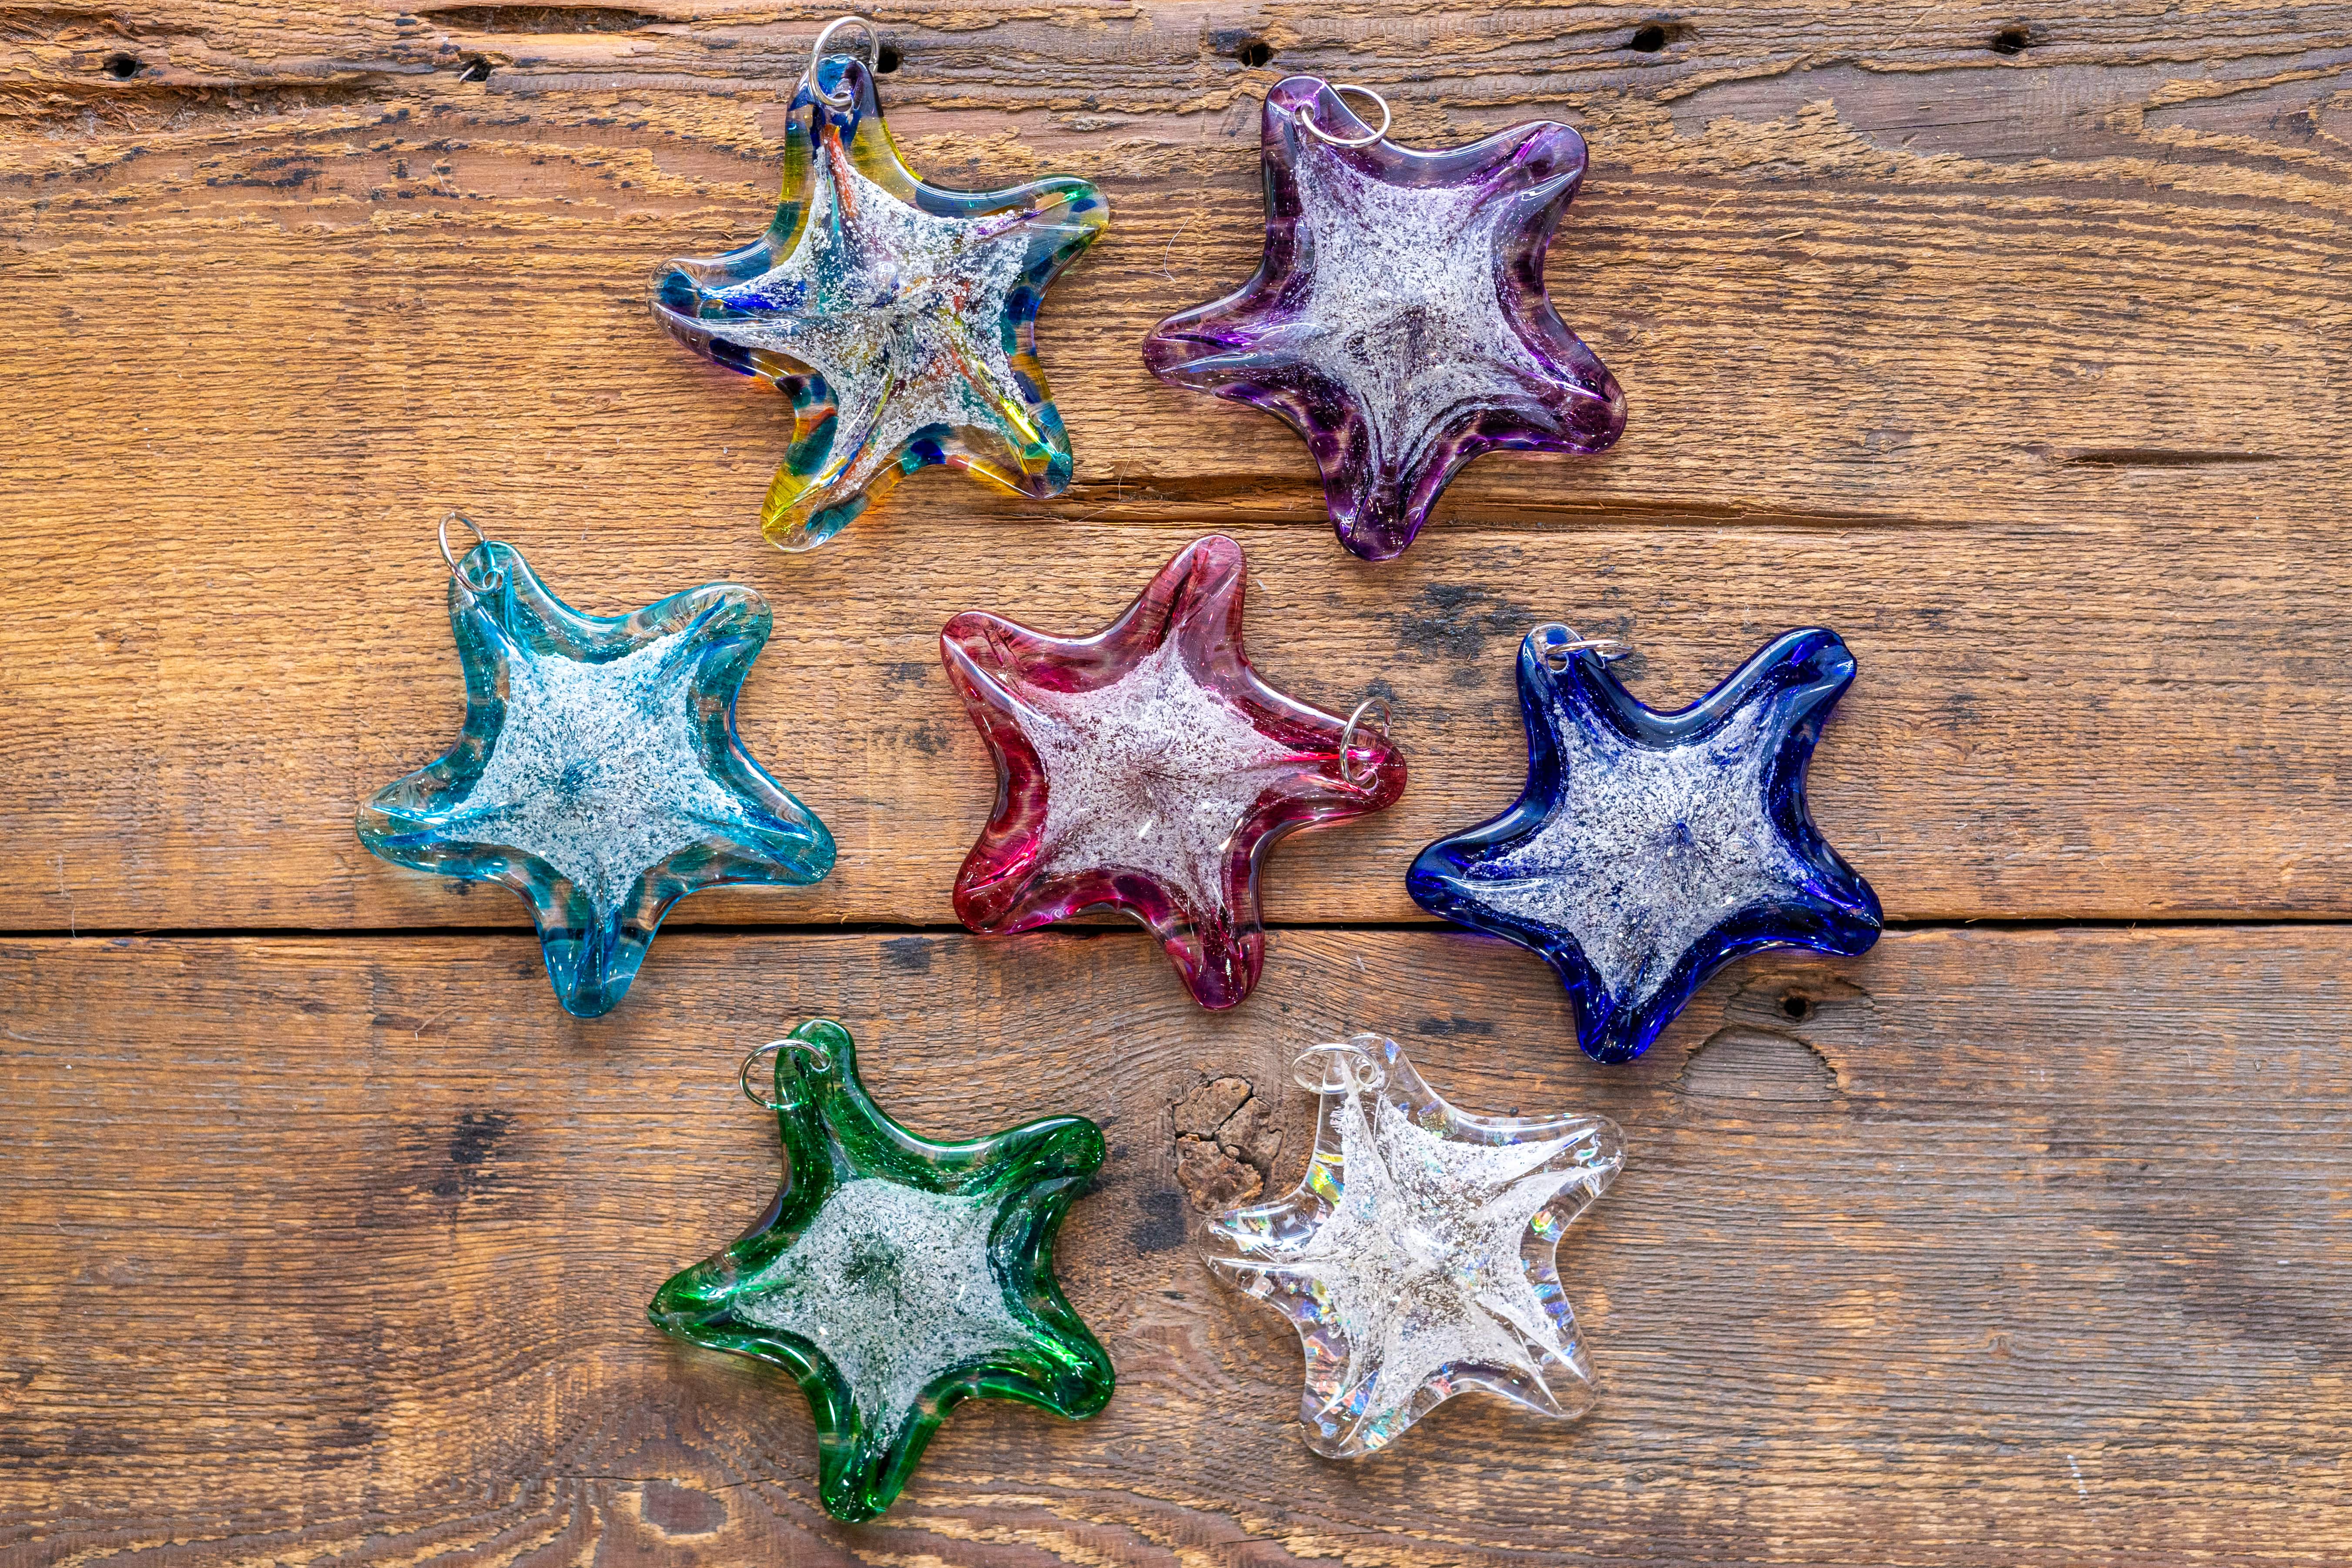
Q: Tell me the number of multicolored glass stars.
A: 1